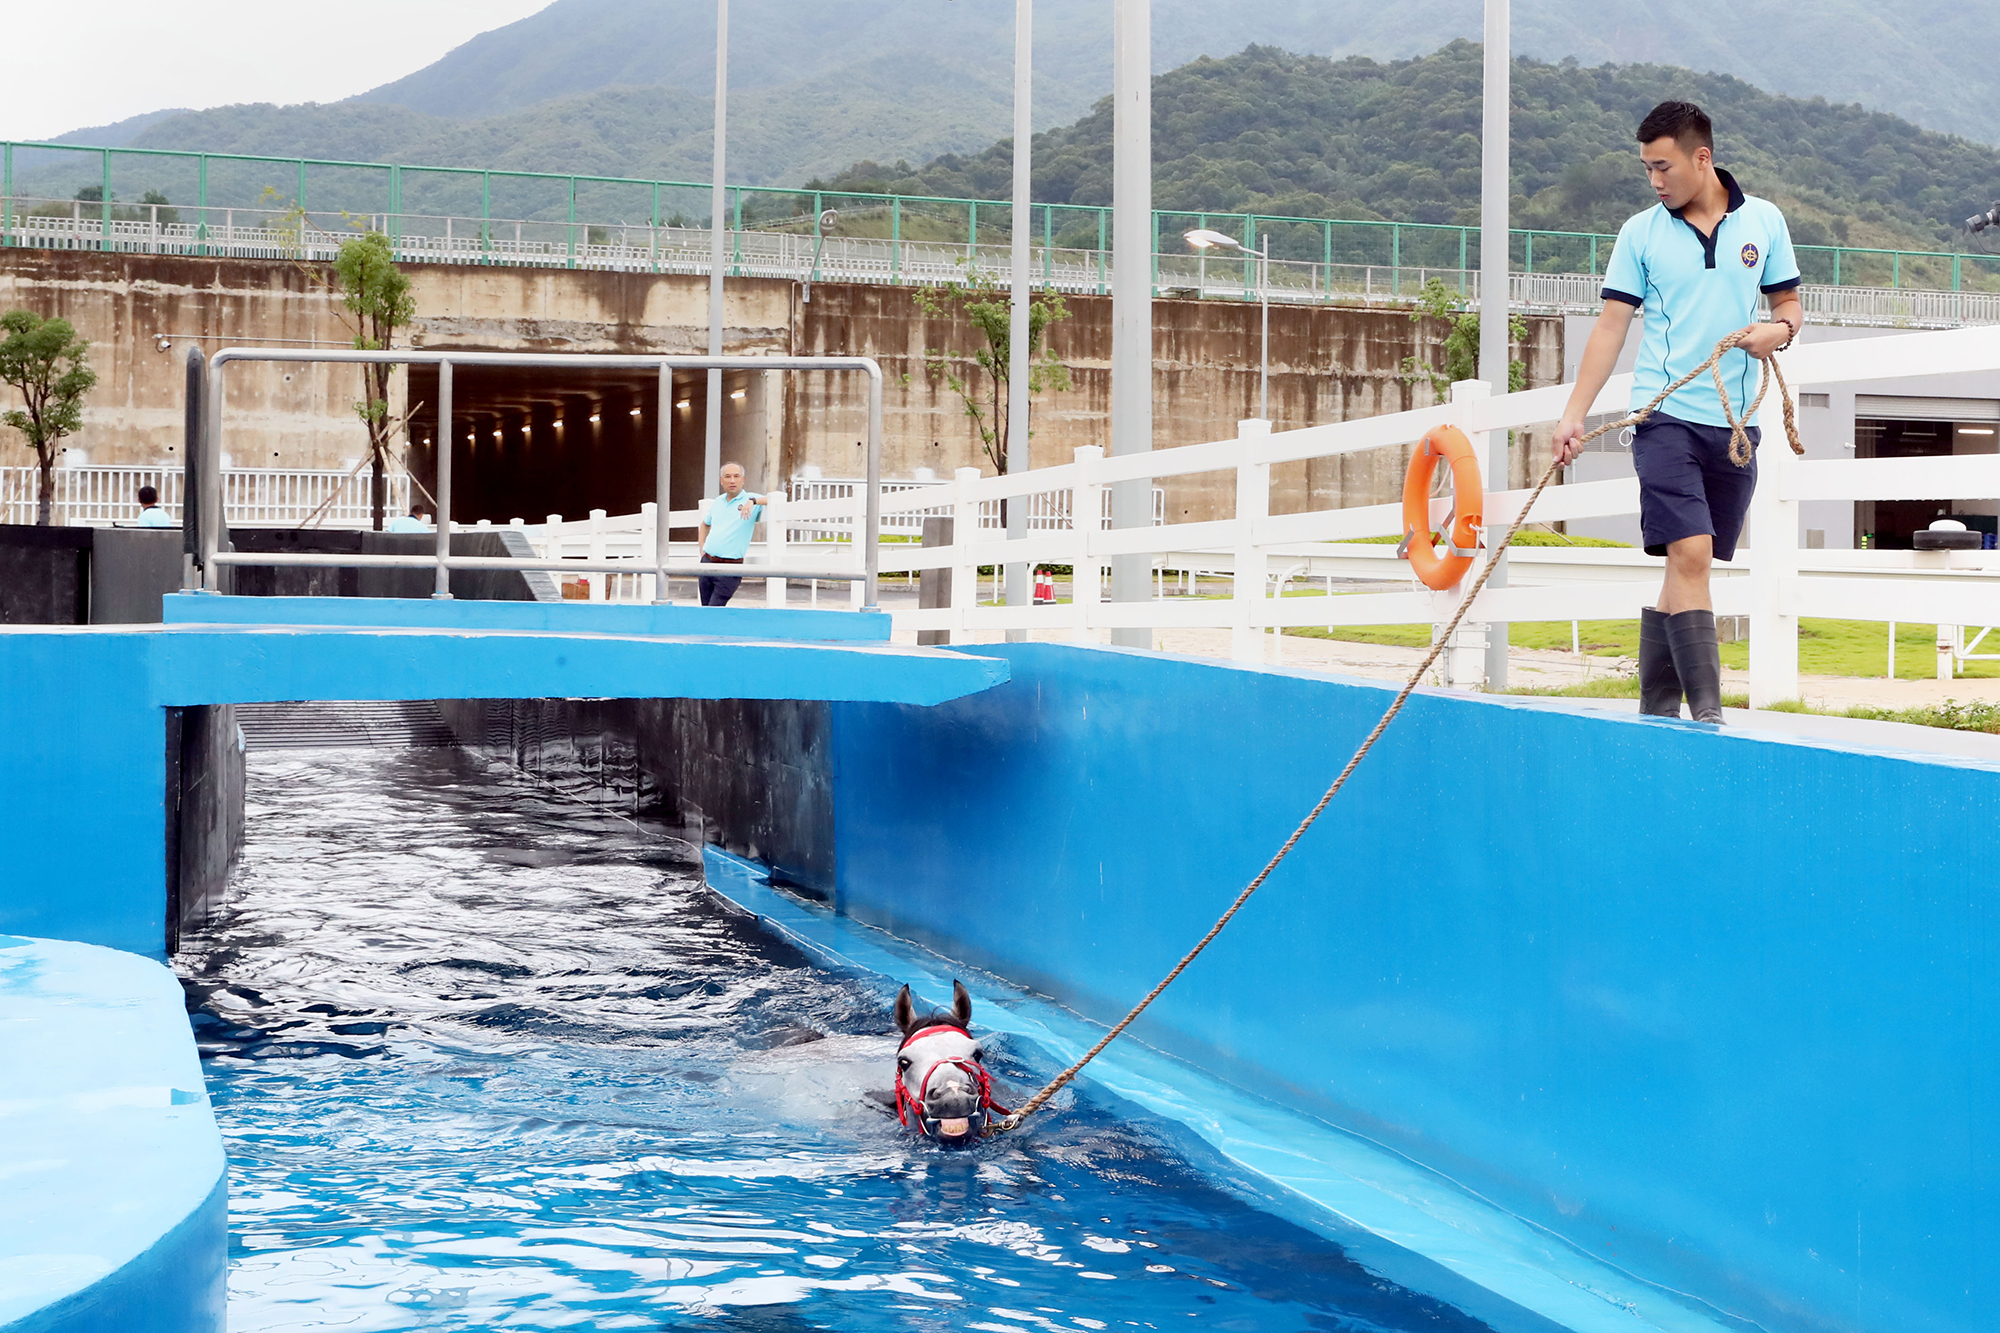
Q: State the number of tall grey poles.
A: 4